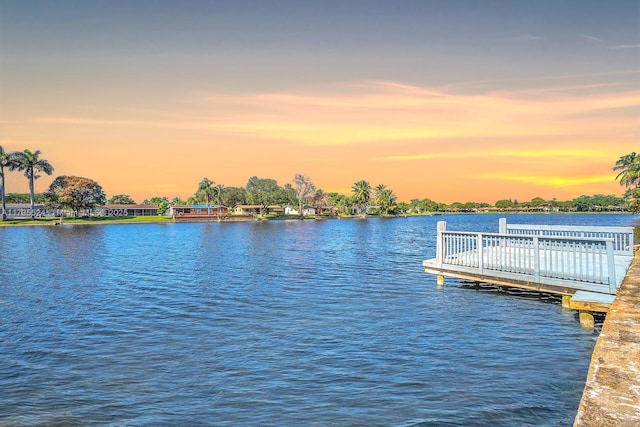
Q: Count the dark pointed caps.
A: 0